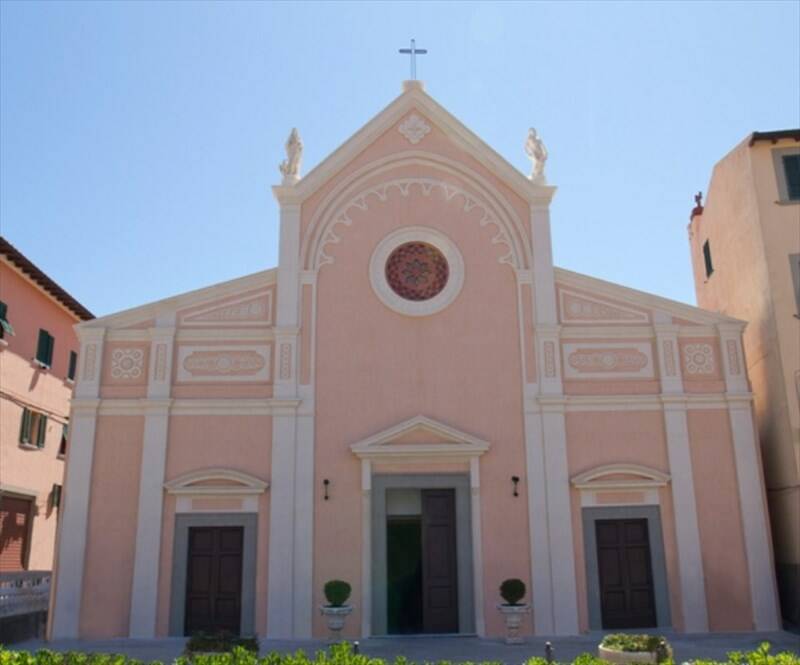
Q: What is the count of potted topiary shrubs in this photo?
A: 2